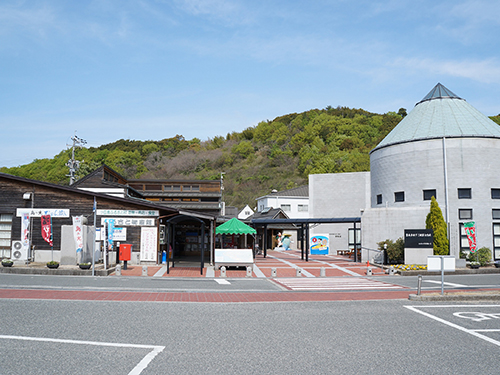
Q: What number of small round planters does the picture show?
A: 5